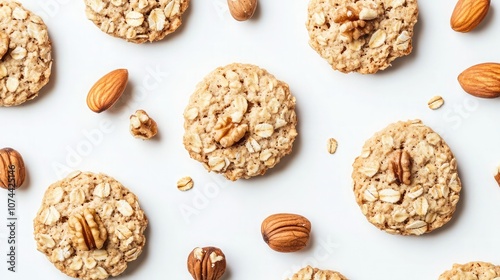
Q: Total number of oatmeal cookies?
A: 8